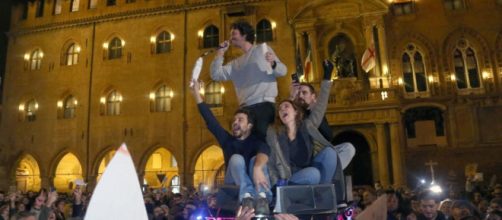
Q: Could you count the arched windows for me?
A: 13